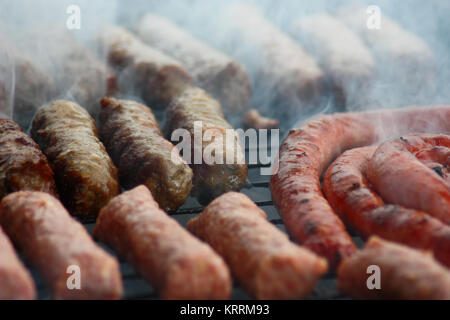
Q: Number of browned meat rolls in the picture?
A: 4